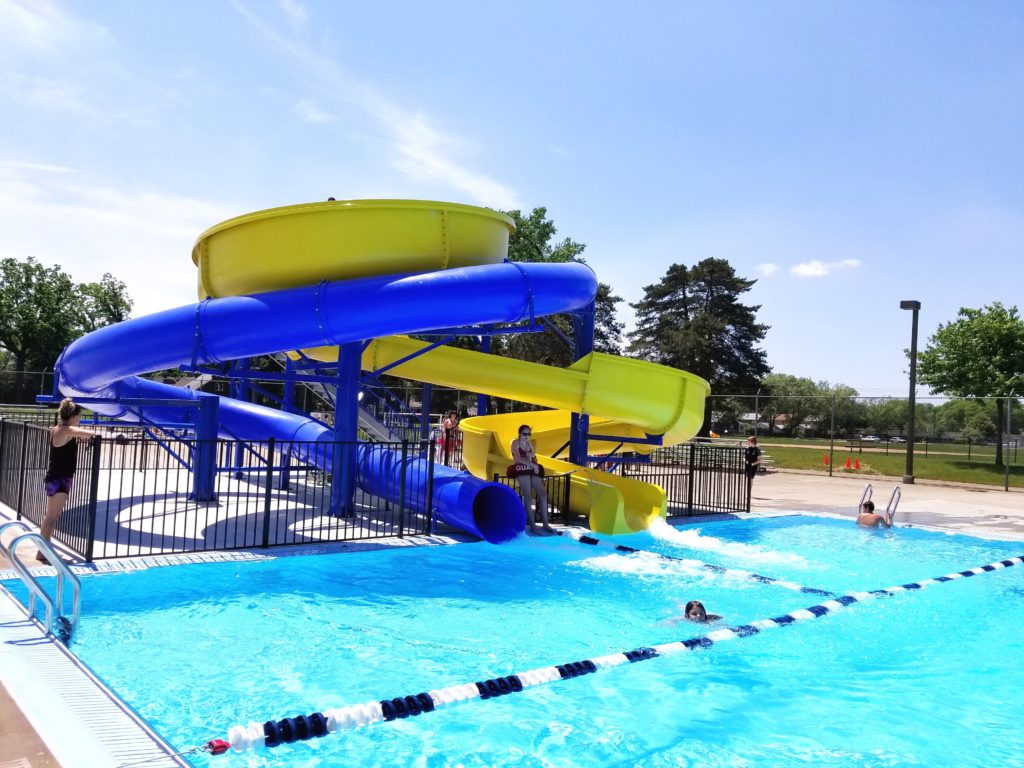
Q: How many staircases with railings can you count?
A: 1